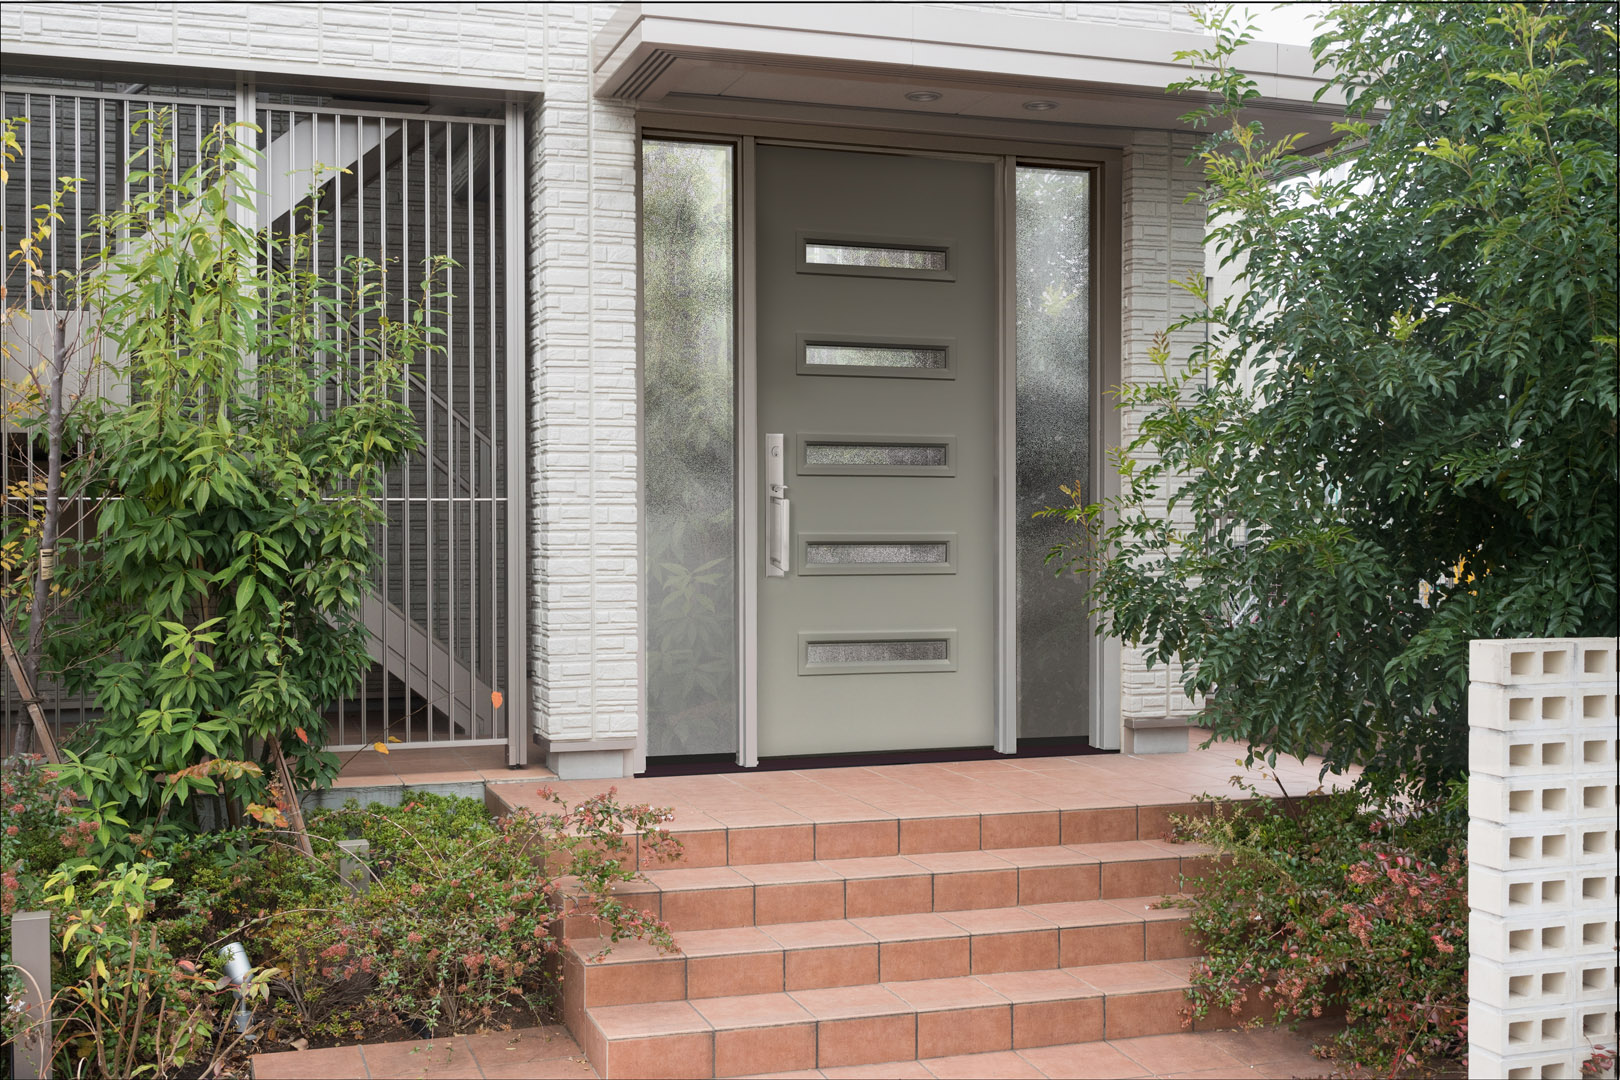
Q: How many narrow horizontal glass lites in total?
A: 5